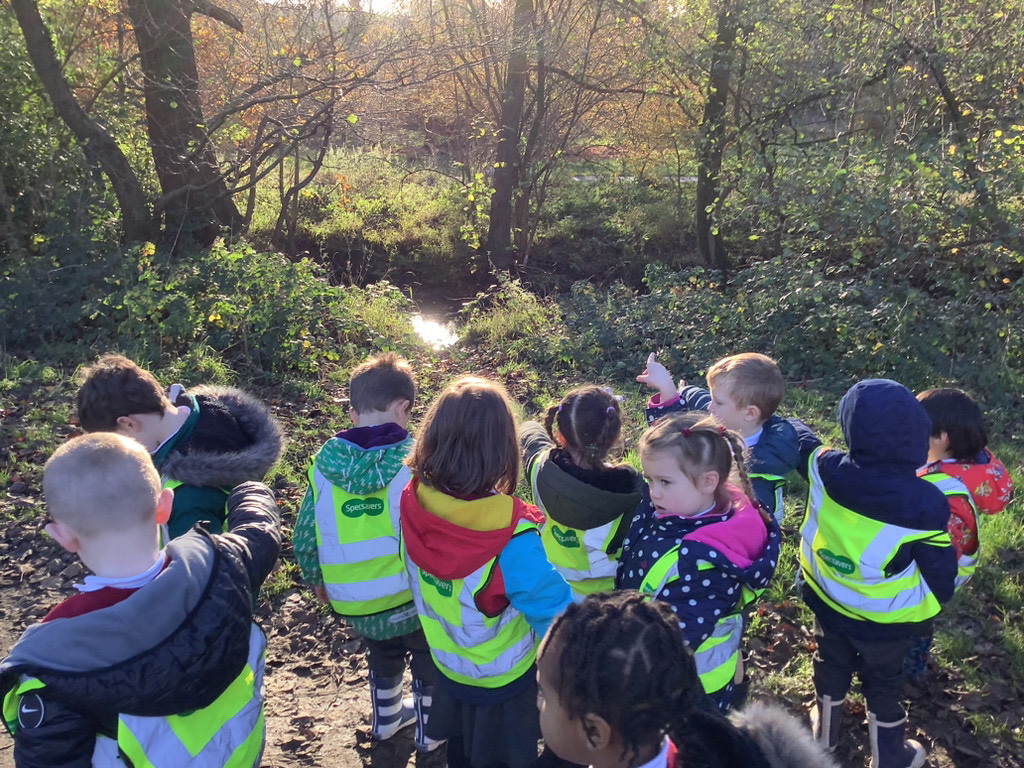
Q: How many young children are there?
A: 10